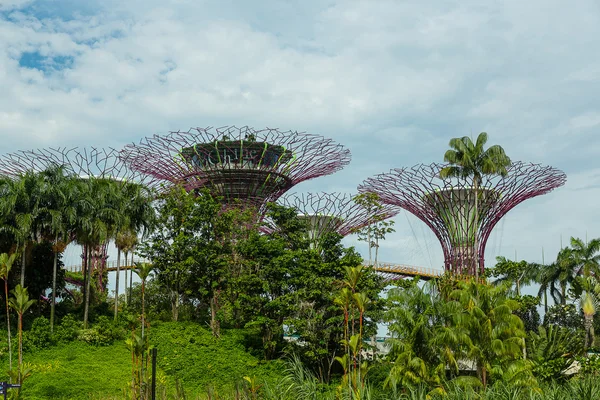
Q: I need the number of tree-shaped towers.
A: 4